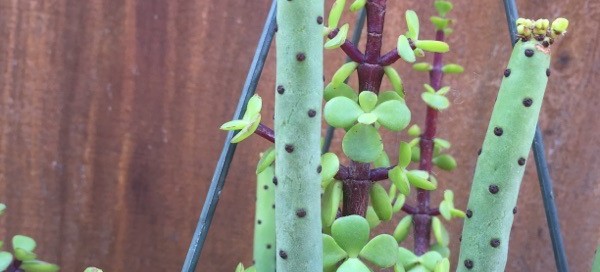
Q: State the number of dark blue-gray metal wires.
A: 3